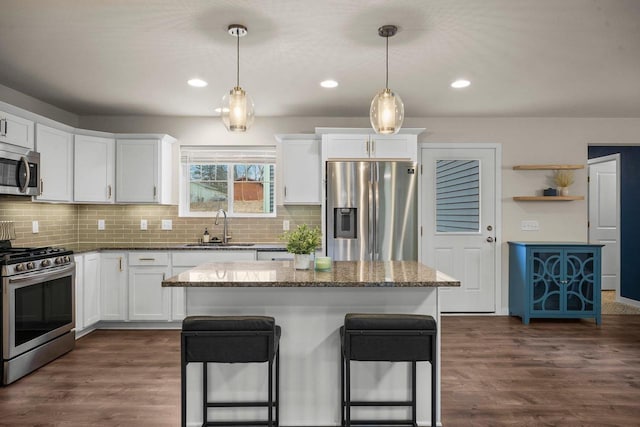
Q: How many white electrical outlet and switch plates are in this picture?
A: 6